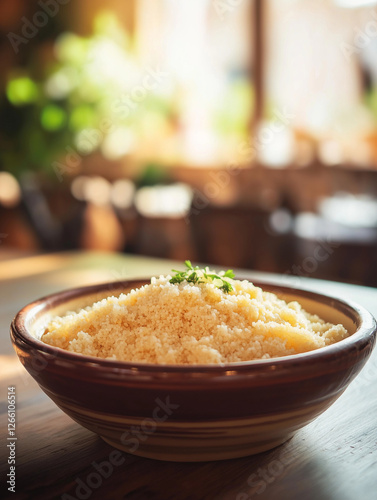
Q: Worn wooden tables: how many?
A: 1